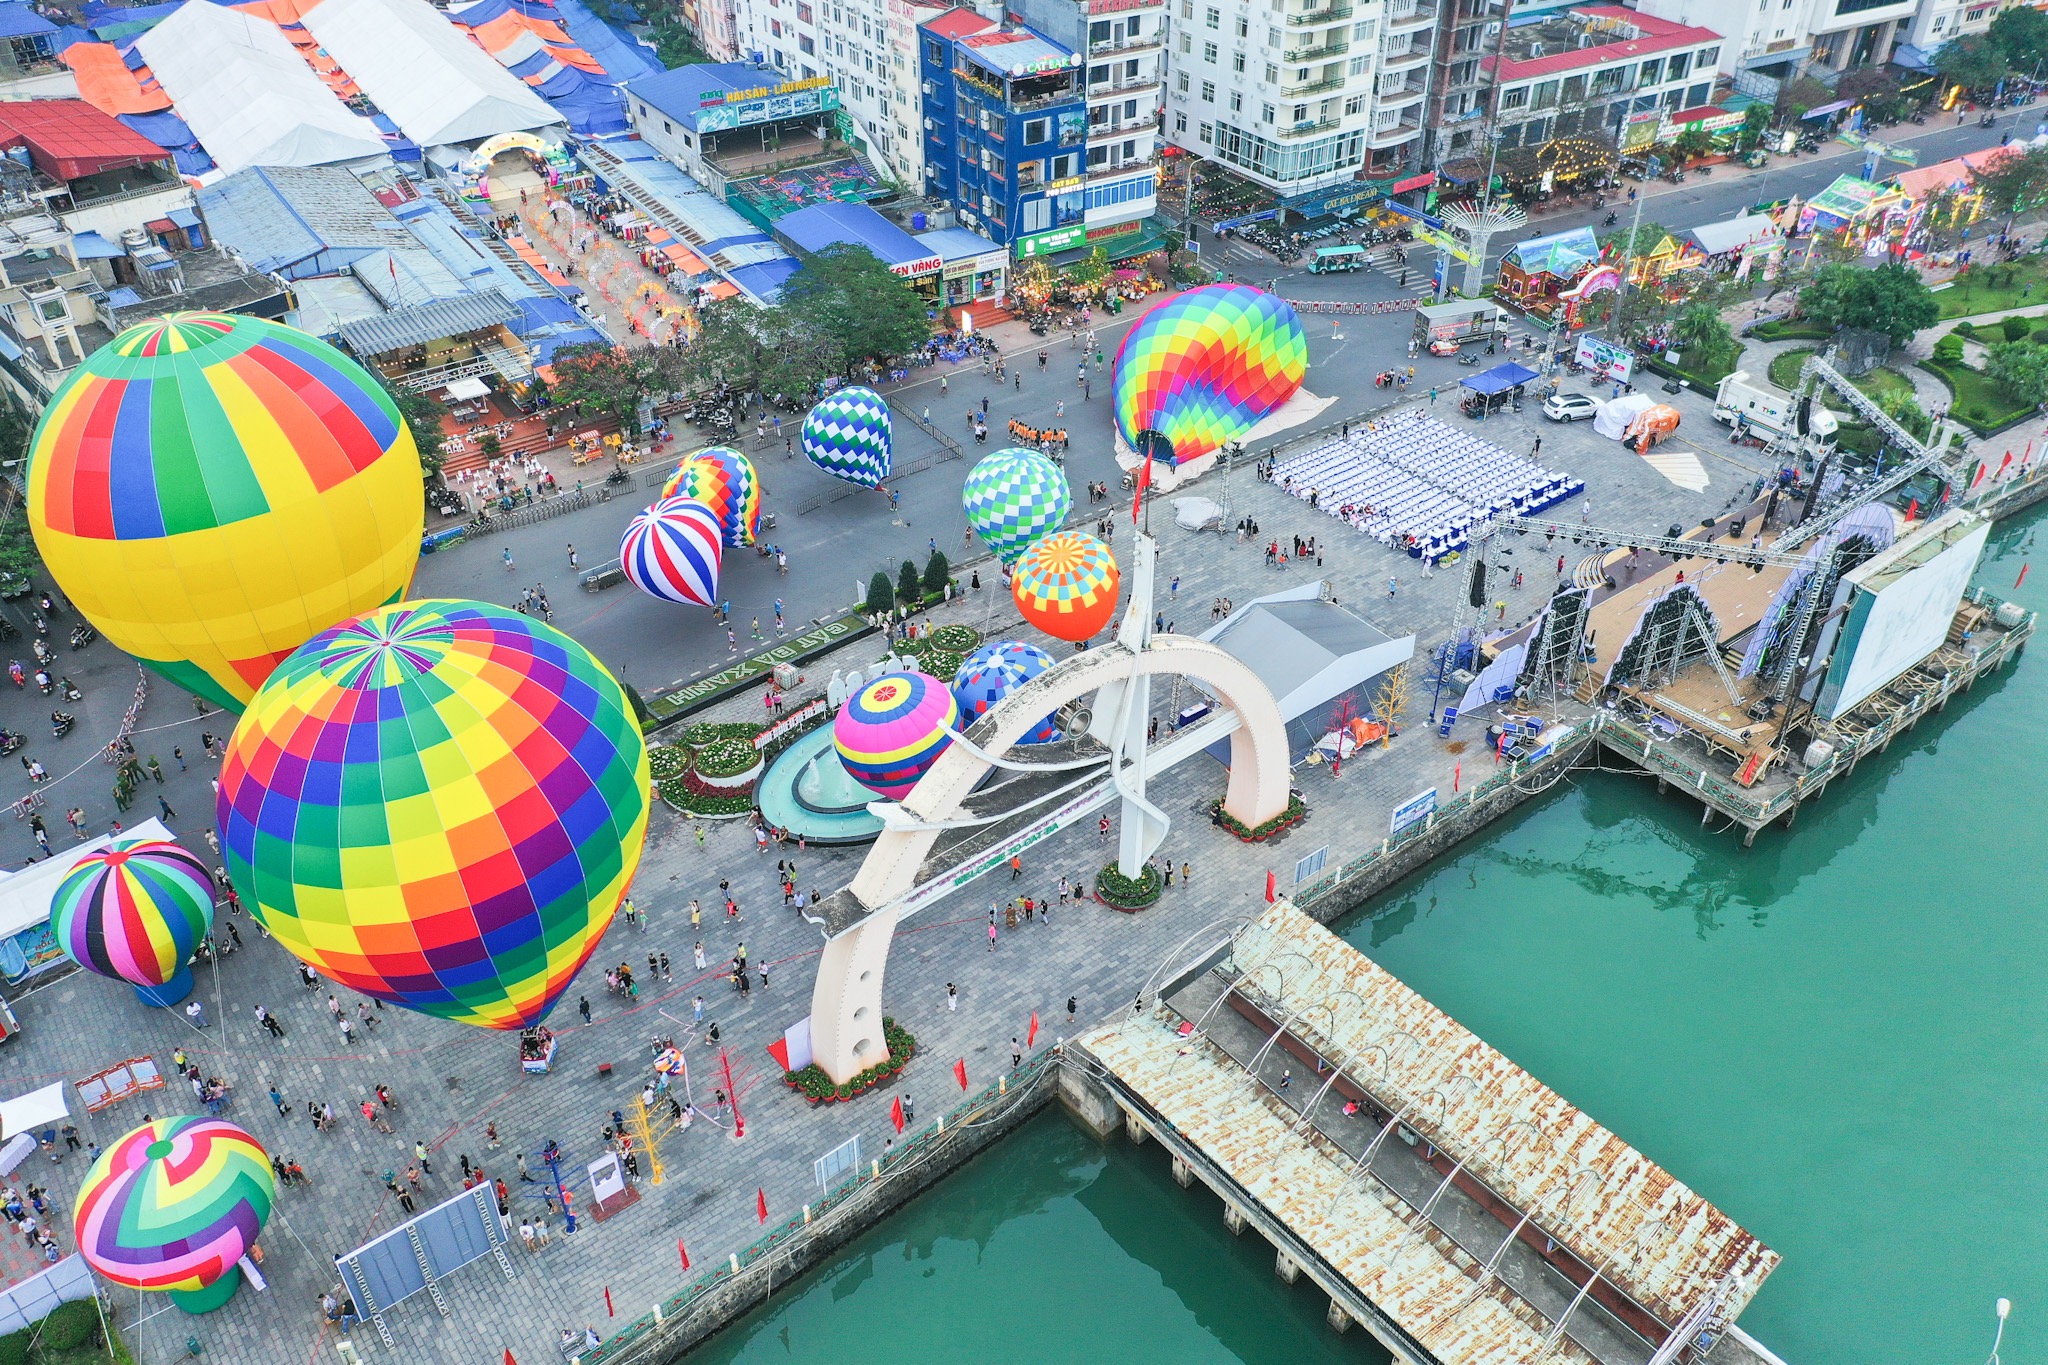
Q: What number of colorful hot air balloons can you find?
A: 12